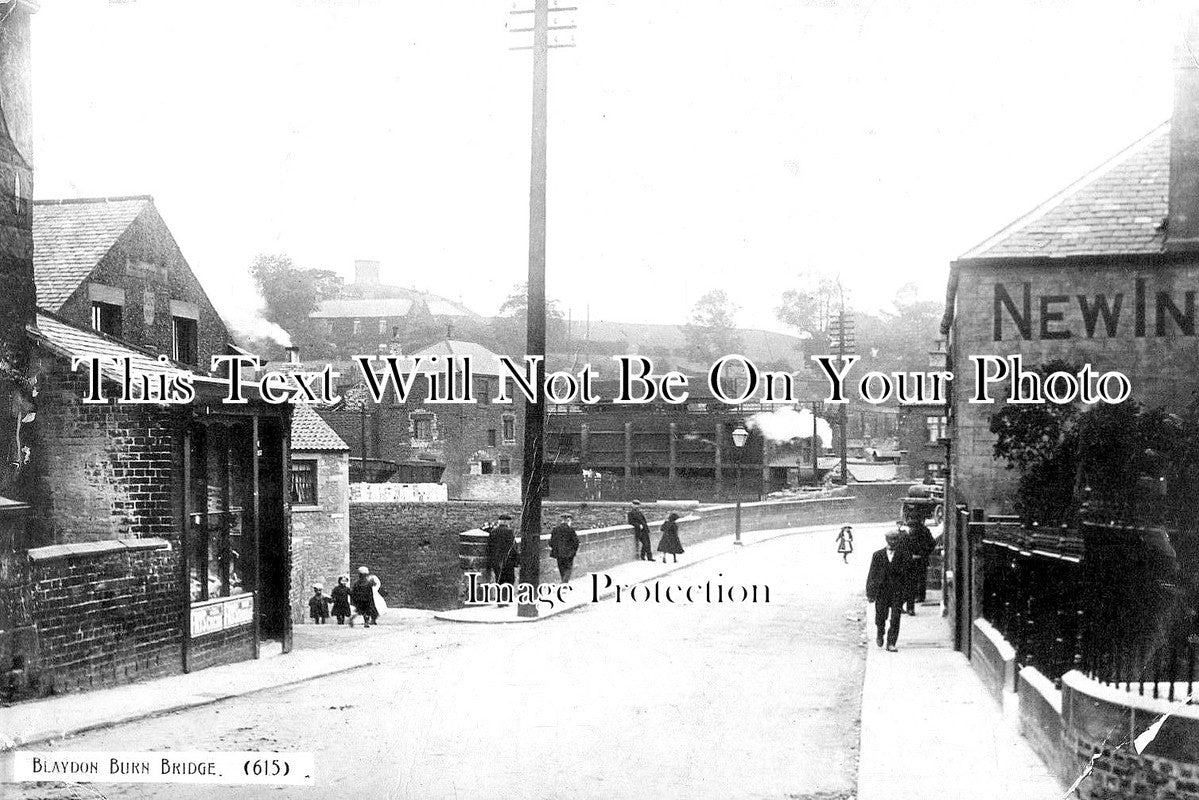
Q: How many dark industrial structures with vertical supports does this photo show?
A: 1